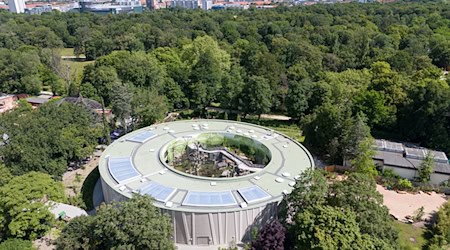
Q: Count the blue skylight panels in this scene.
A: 5